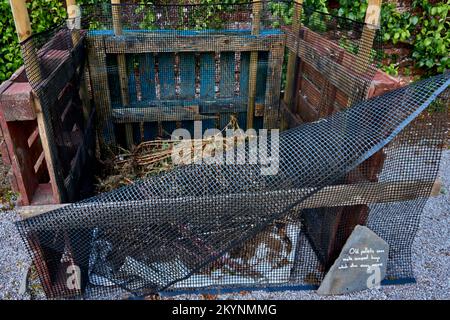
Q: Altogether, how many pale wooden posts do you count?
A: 6